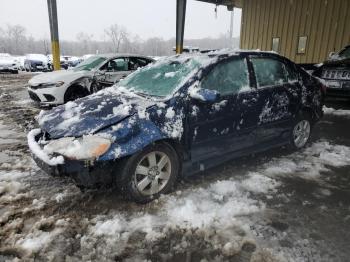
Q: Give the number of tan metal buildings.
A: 1